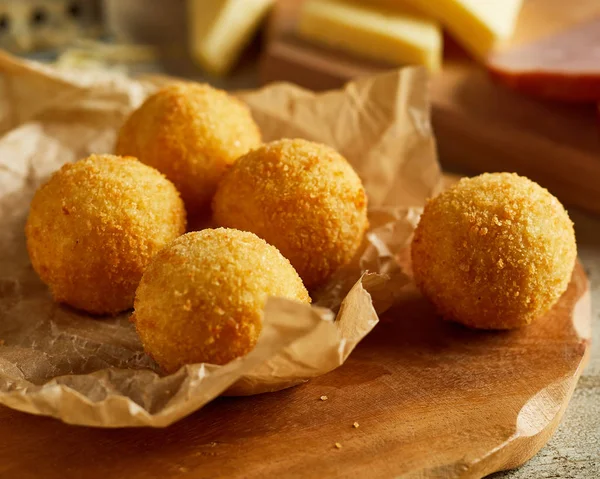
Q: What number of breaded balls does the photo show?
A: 5